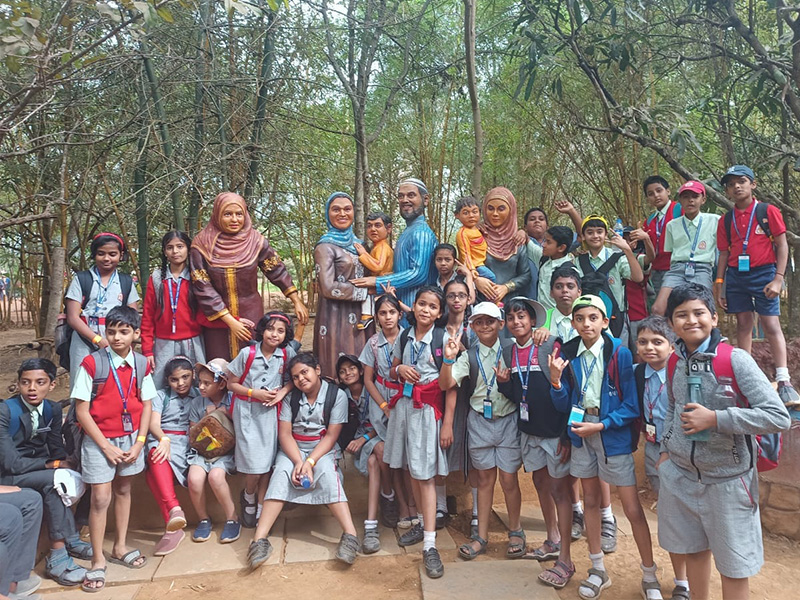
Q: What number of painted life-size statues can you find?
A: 6